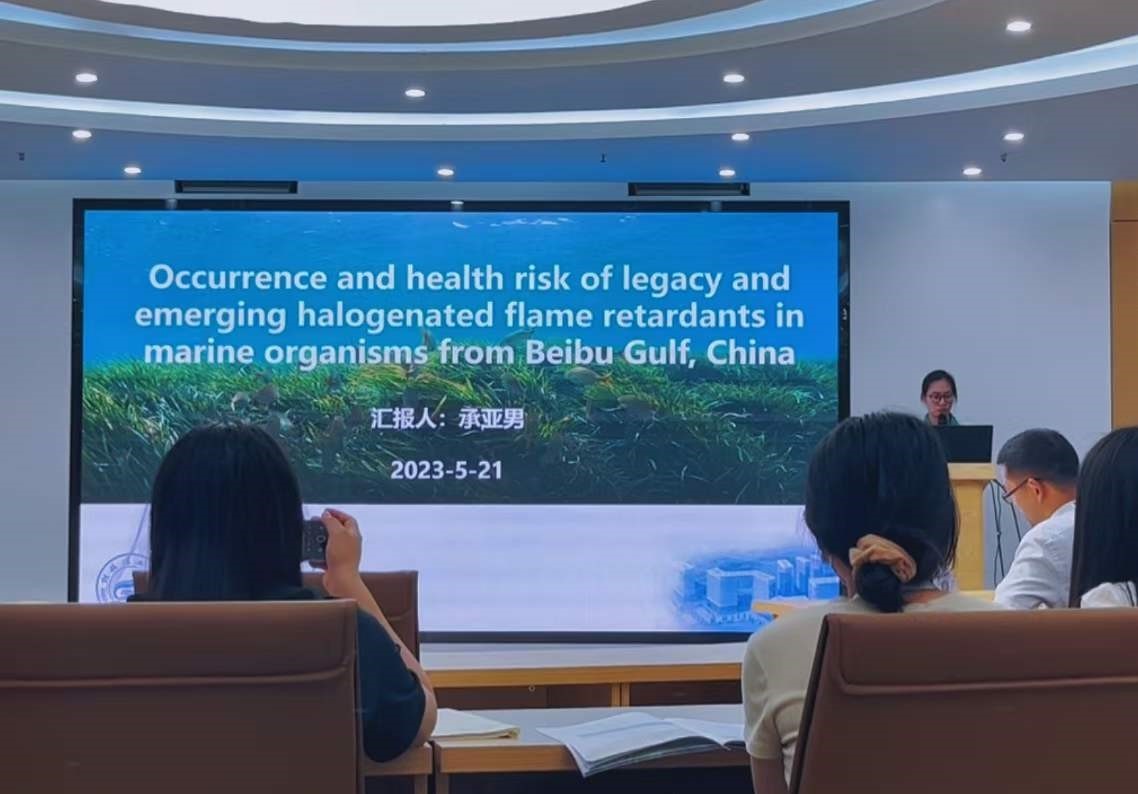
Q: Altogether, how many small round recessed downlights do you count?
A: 11